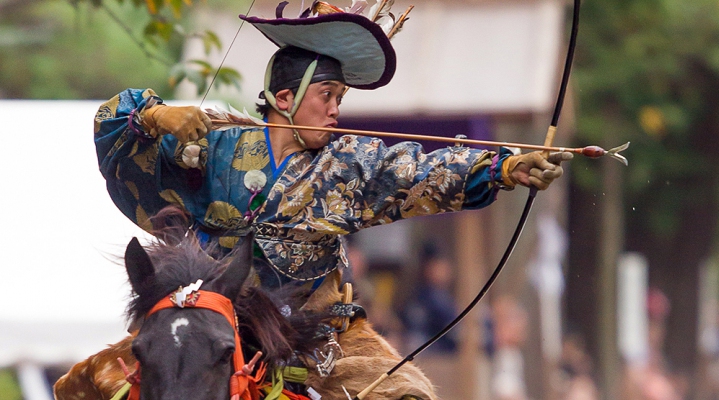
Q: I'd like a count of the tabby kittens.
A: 0